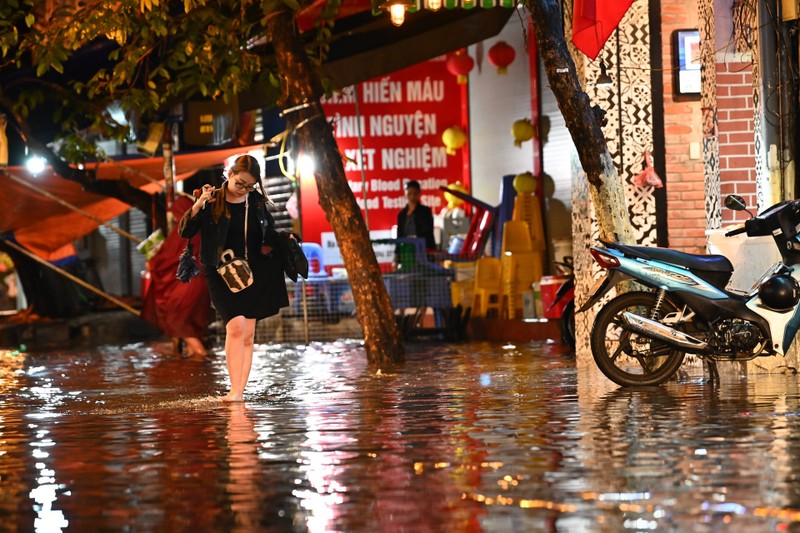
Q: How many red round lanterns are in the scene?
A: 2